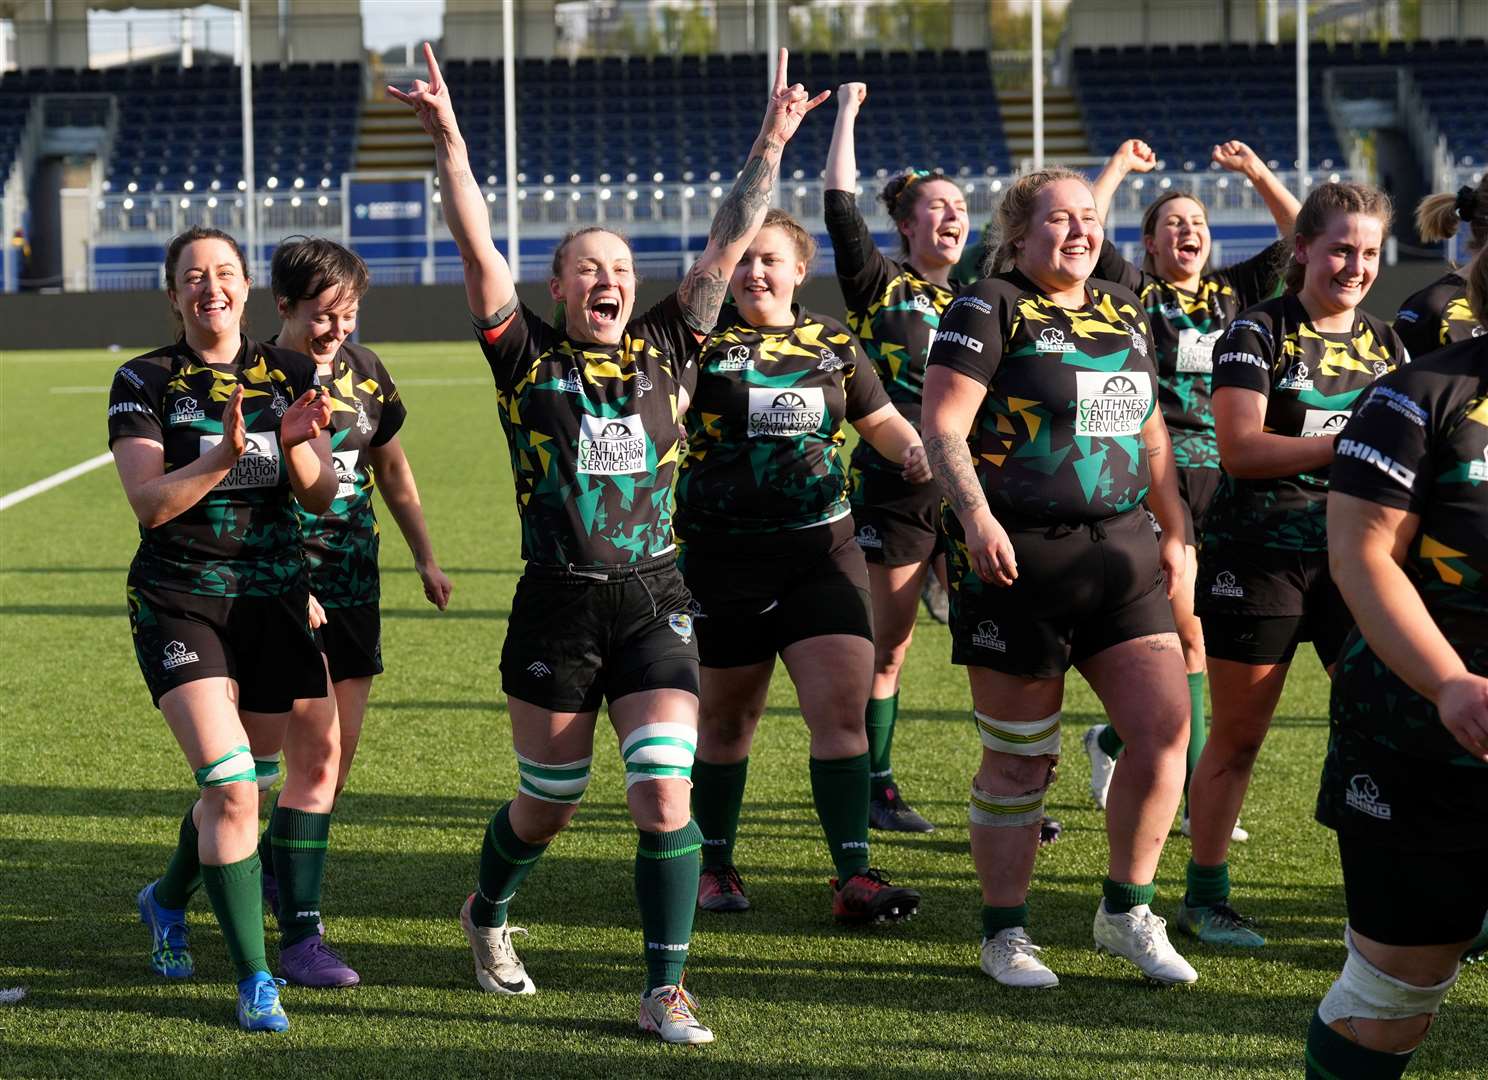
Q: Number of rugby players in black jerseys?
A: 10